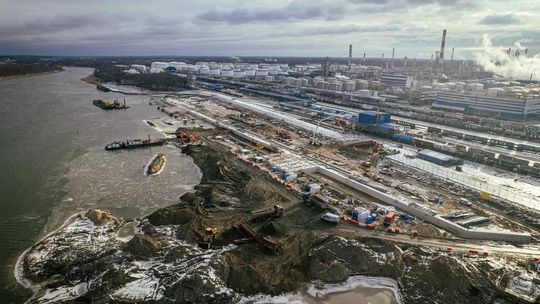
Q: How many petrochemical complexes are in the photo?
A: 1